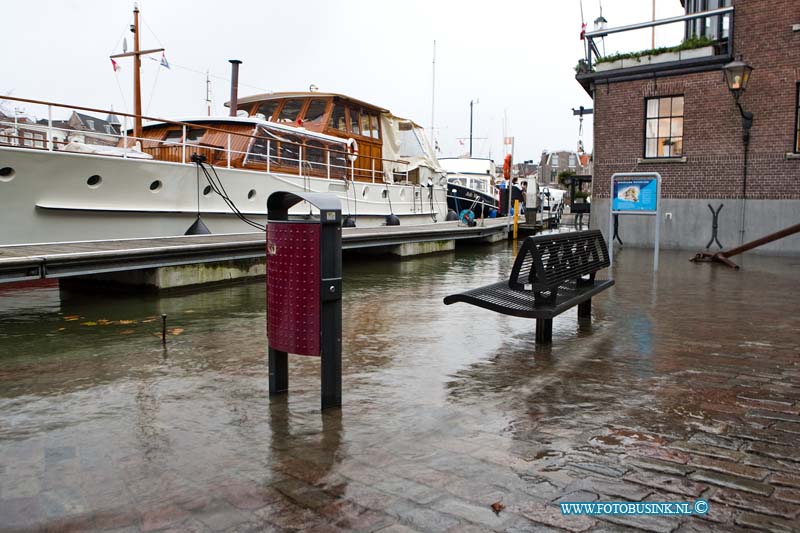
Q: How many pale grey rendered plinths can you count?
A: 1